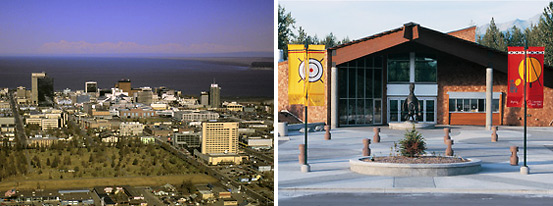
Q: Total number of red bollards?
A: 8